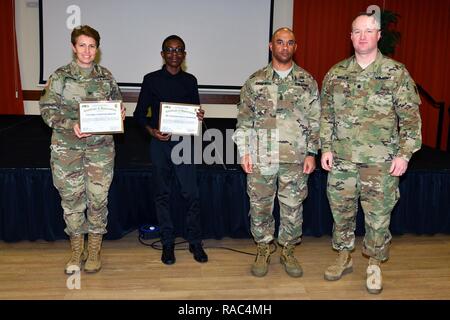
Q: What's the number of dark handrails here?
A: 1